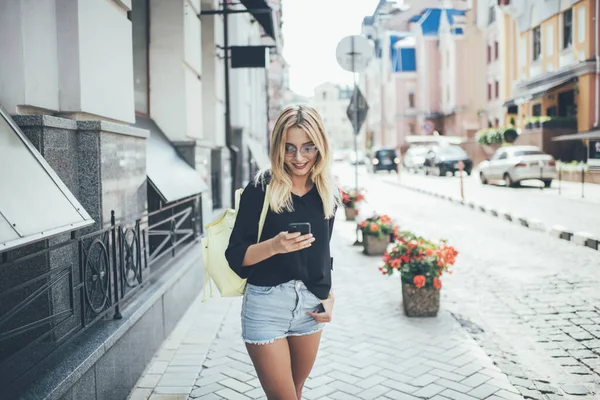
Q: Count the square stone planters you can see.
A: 3